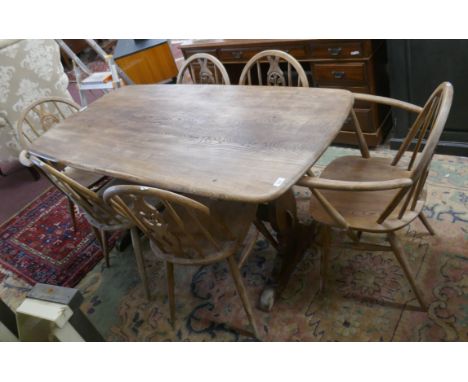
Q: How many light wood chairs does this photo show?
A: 6